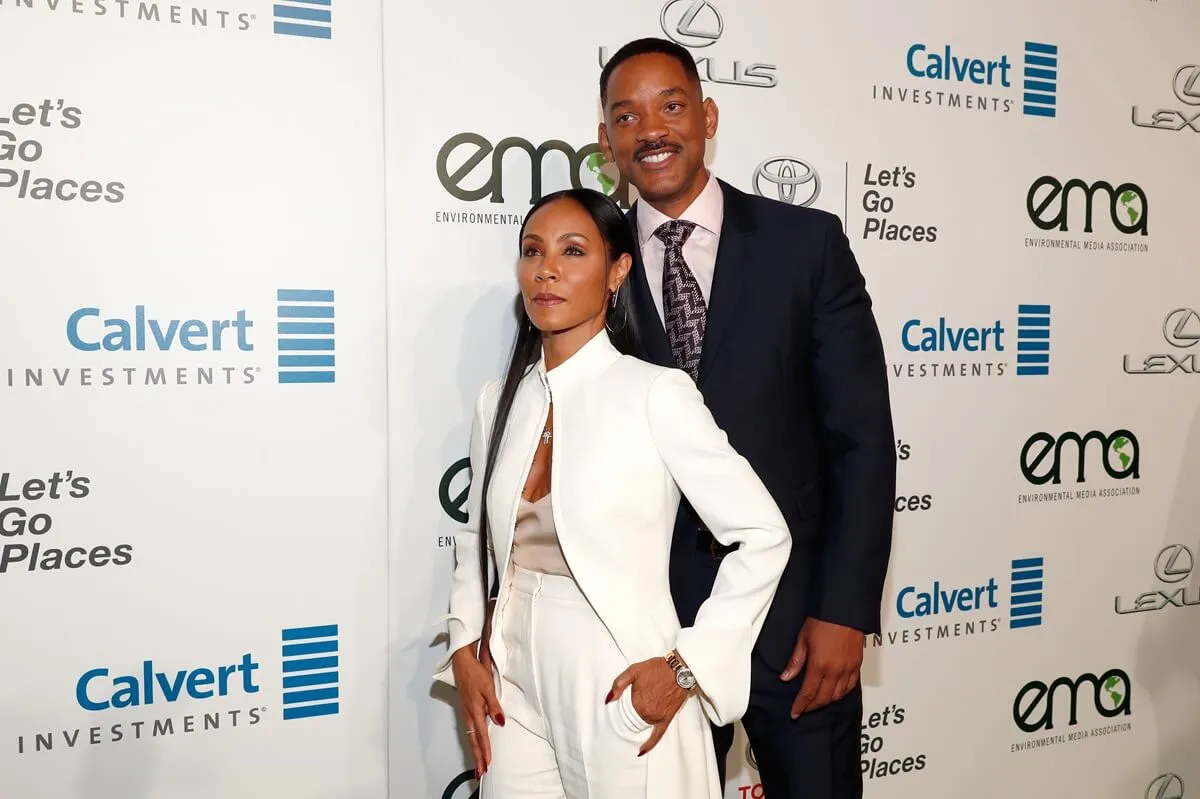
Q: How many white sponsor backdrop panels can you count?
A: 2